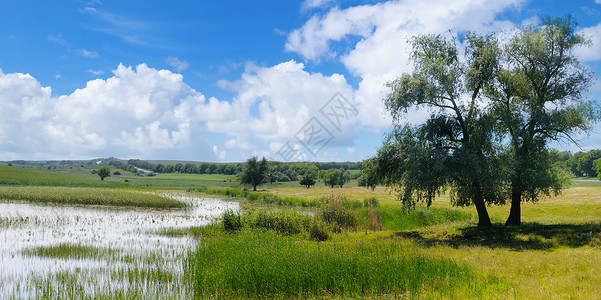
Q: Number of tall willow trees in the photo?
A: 2